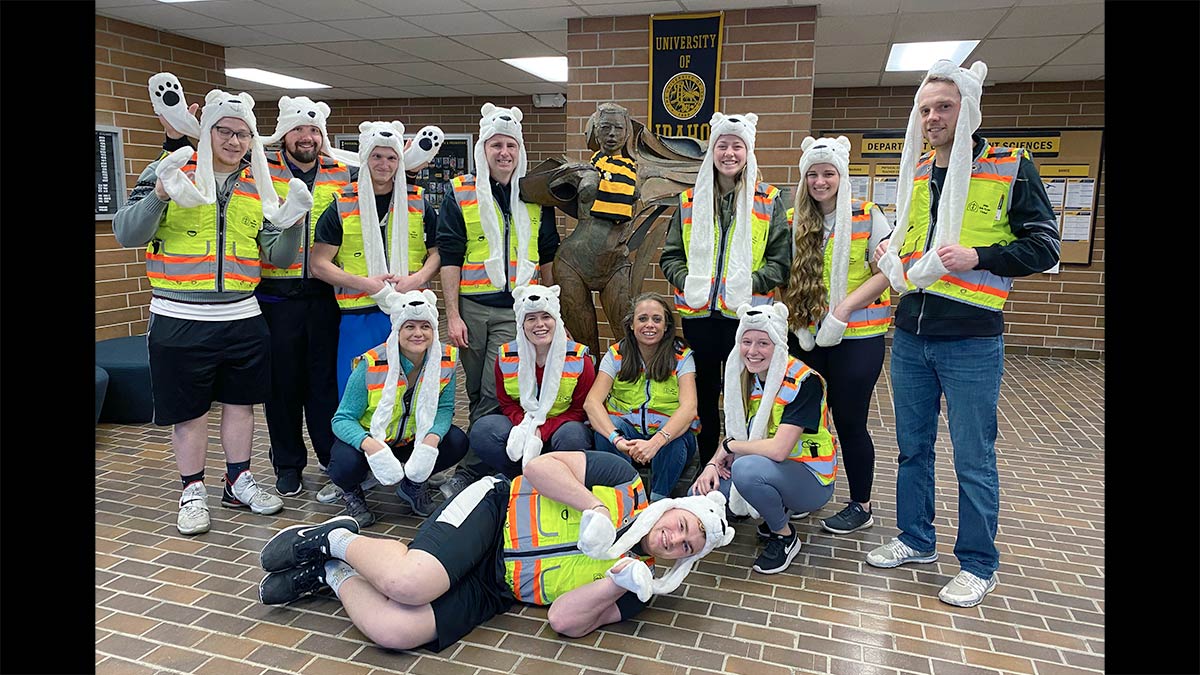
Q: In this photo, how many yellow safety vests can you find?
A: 12